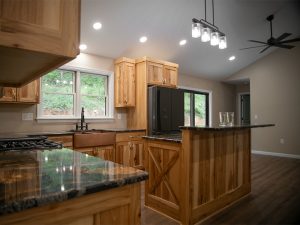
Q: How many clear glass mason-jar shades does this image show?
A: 4